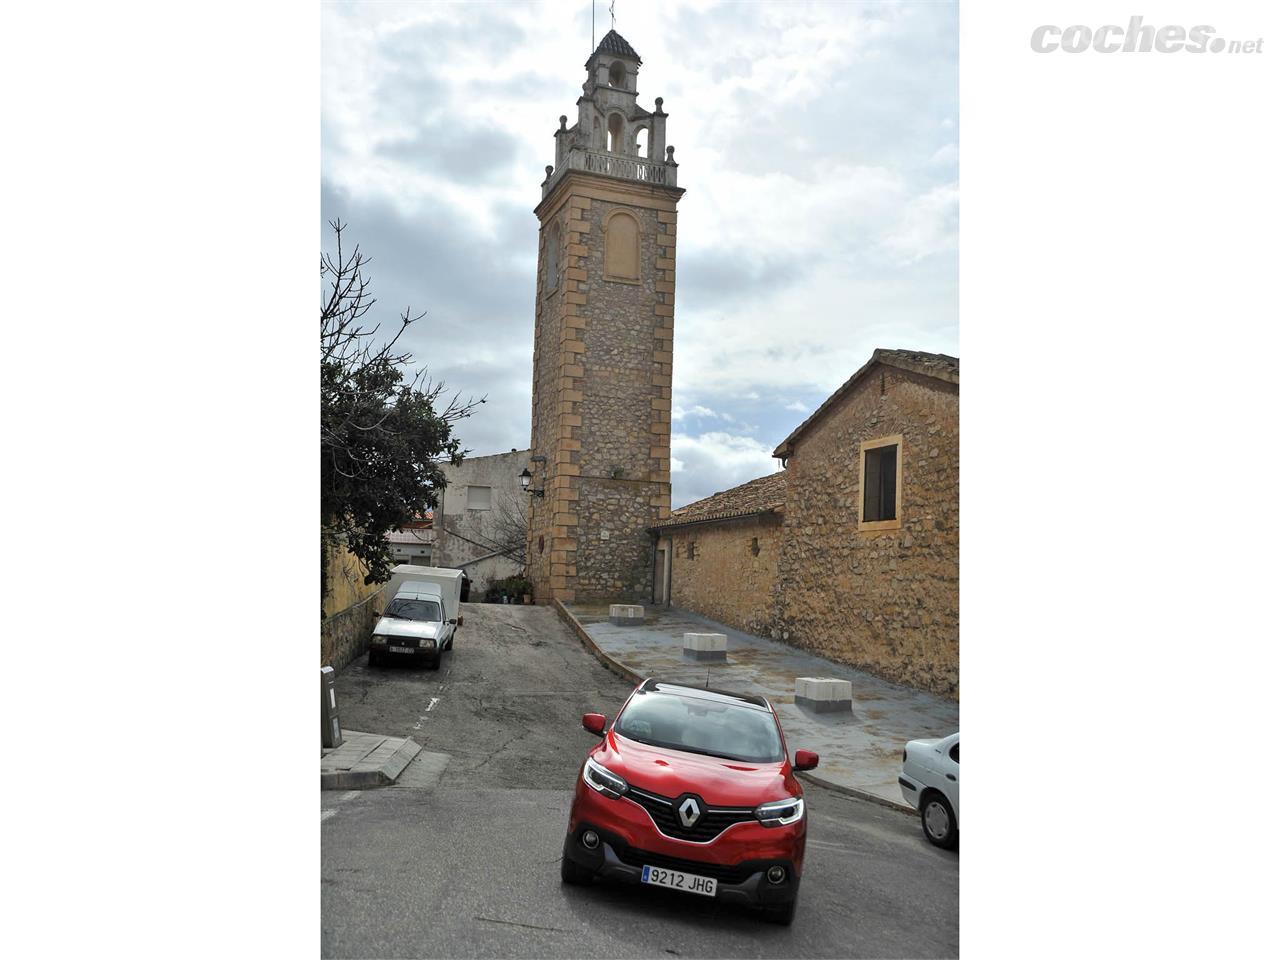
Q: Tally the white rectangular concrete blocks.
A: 3